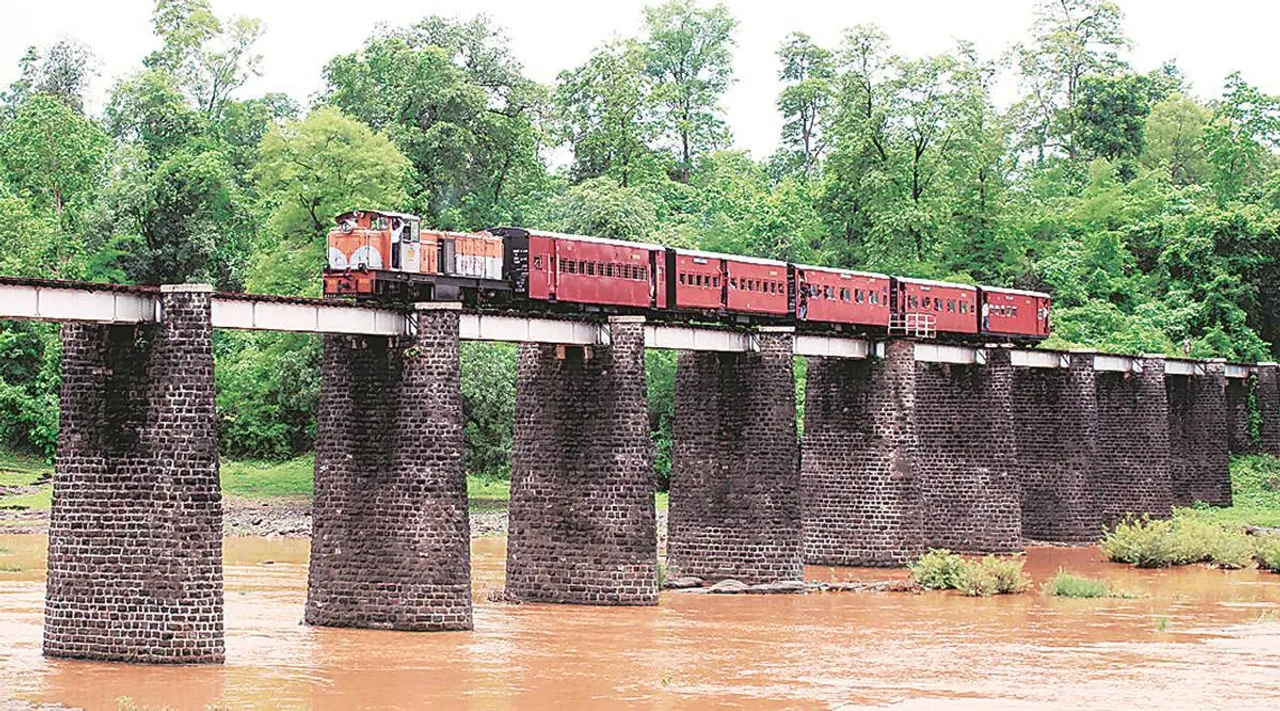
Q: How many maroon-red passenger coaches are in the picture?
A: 5